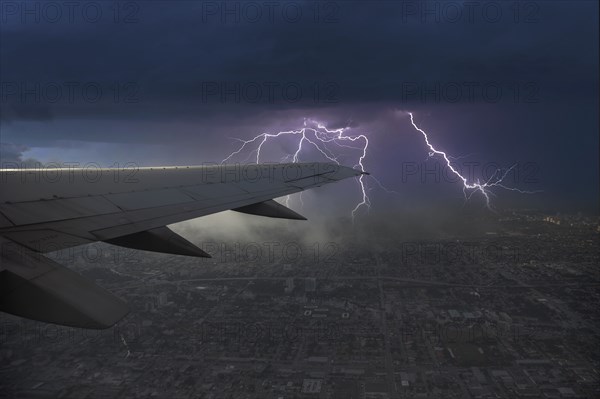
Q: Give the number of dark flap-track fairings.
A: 3